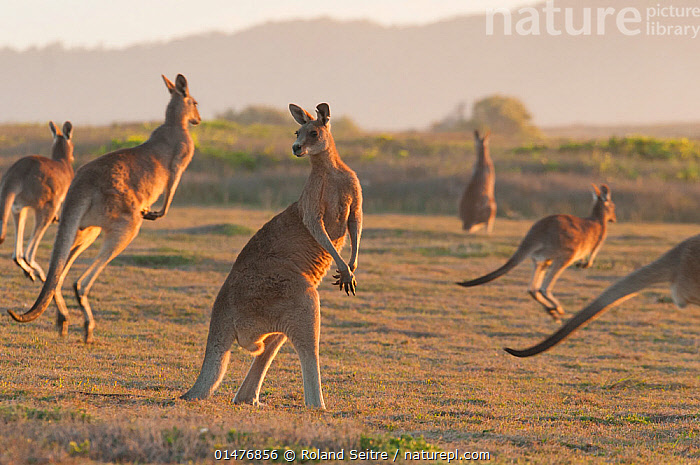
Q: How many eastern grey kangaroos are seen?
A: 6